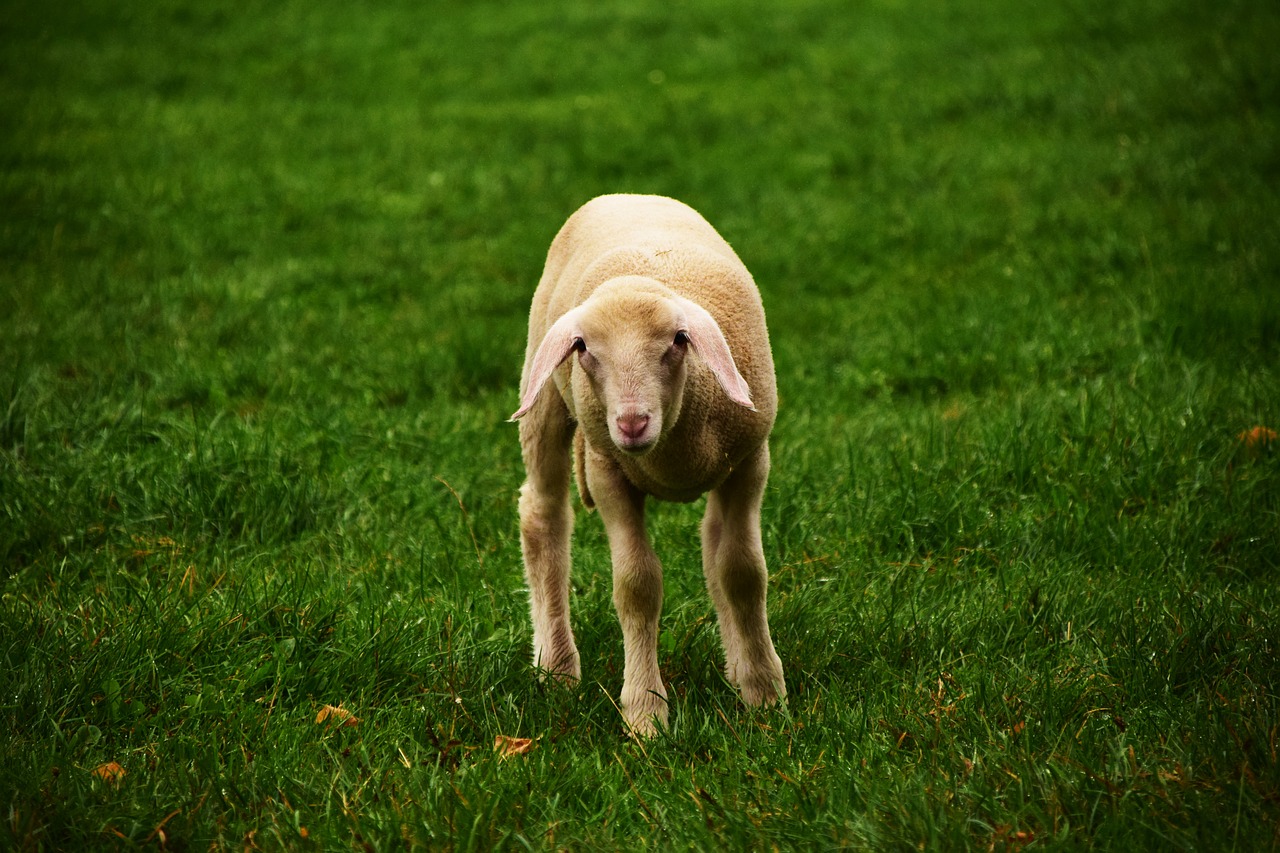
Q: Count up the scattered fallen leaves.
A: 4